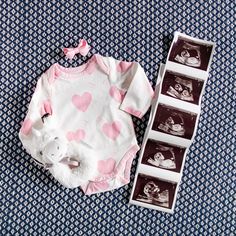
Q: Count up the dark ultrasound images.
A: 5